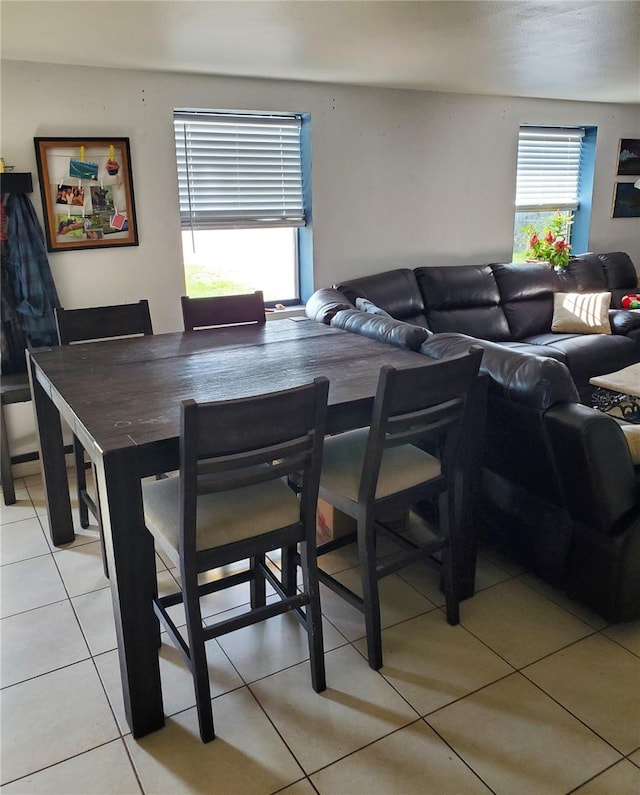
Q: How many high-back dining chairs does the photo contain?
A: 4